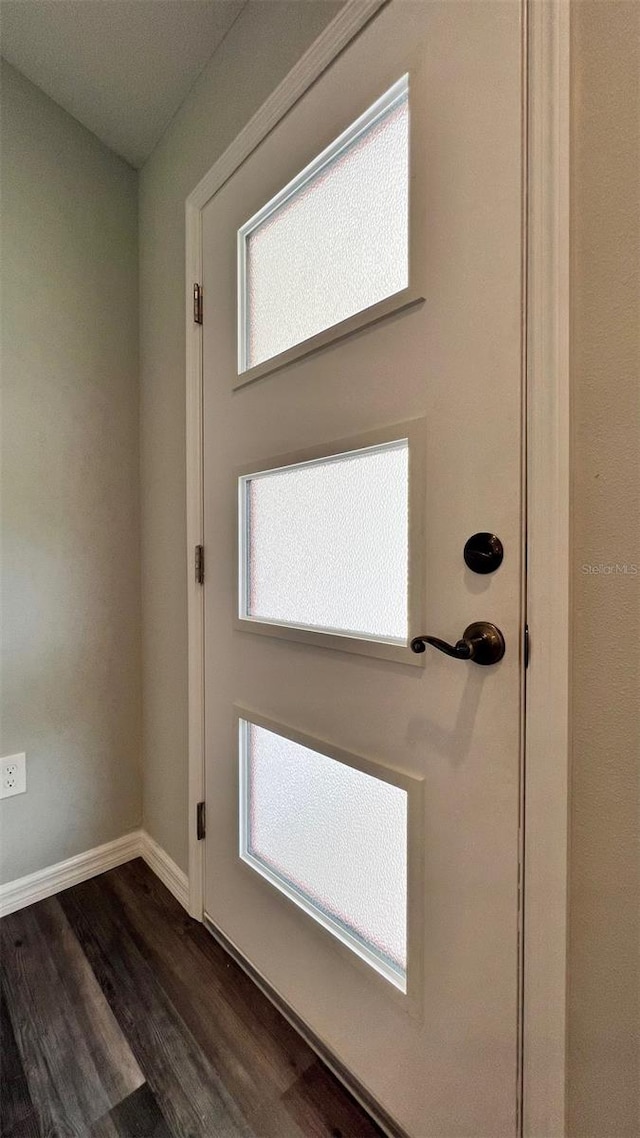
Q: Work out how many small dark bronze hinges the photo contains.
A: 3